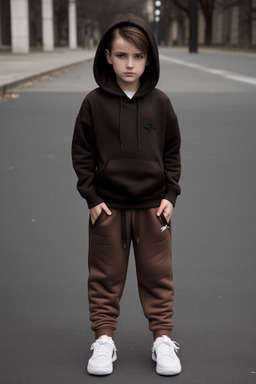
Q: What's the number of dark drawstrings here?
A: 4